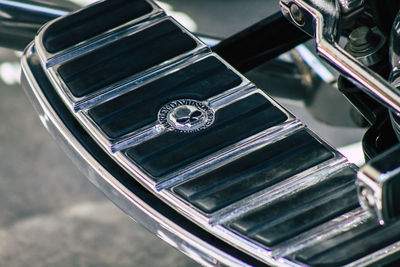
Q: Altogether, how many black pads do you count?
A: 7